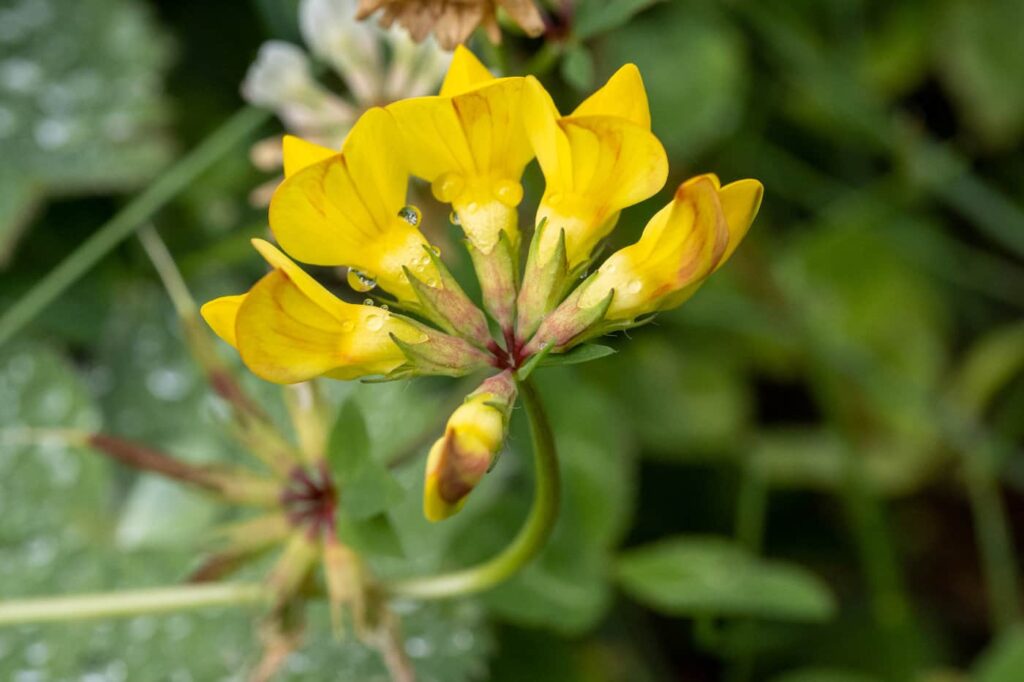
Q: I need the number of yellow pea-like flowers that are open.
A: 5